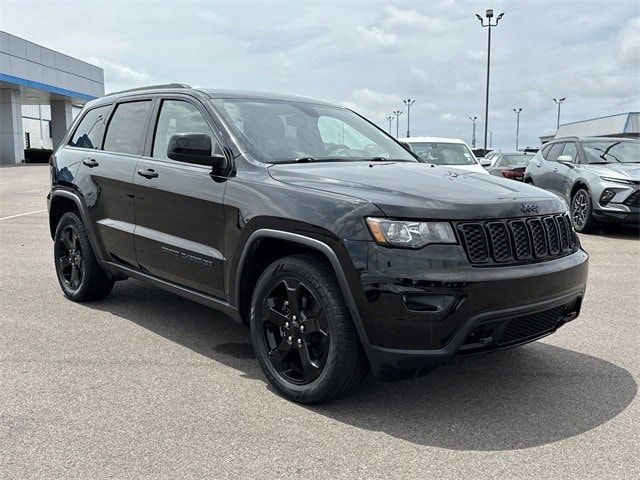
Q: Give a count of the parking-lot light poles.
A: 7